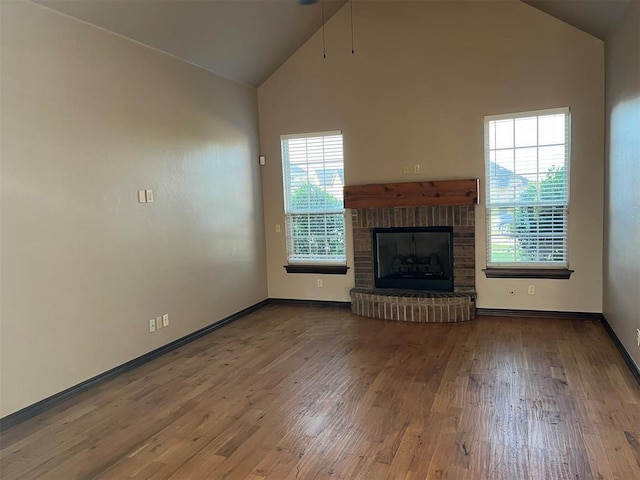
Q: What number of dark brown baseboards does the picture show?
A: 4